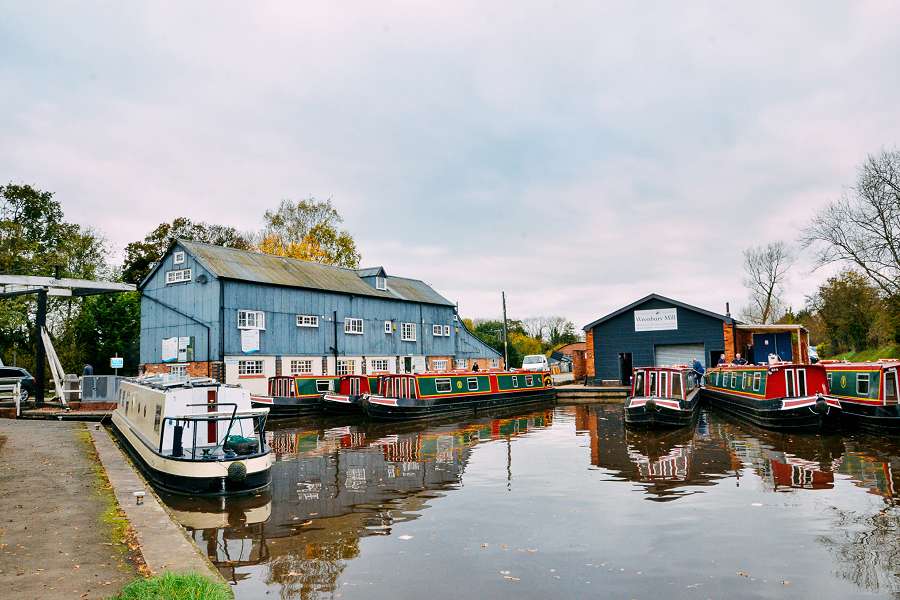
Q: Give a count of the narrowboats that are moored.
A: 7